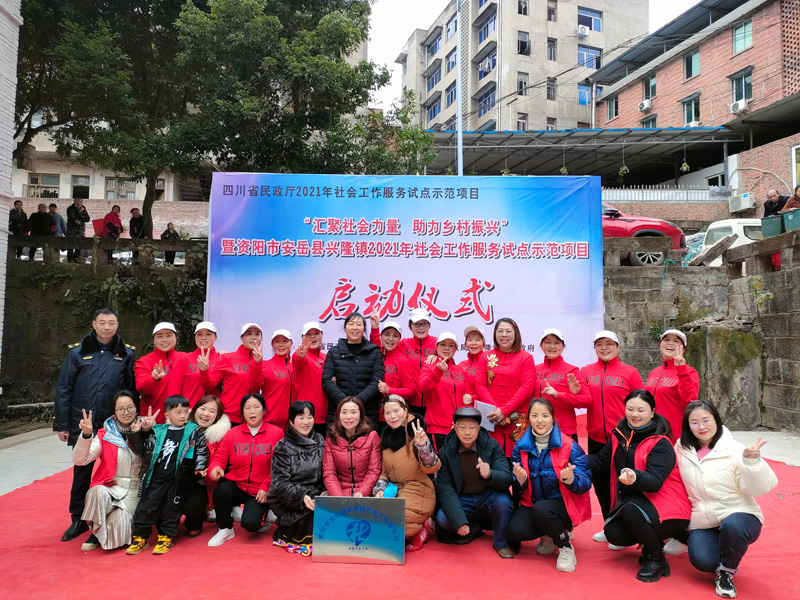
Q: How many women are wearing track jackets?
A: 13